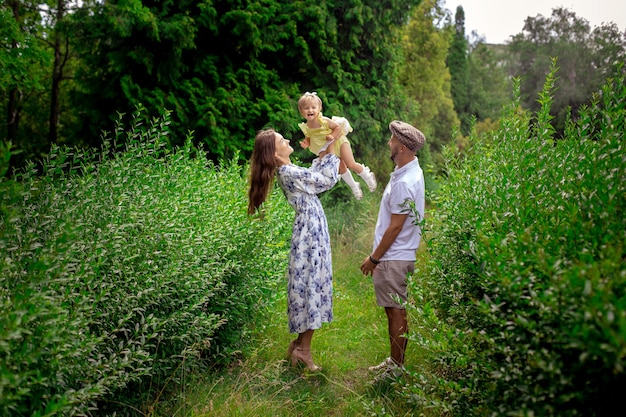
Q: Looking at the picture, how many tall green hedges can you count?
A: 2